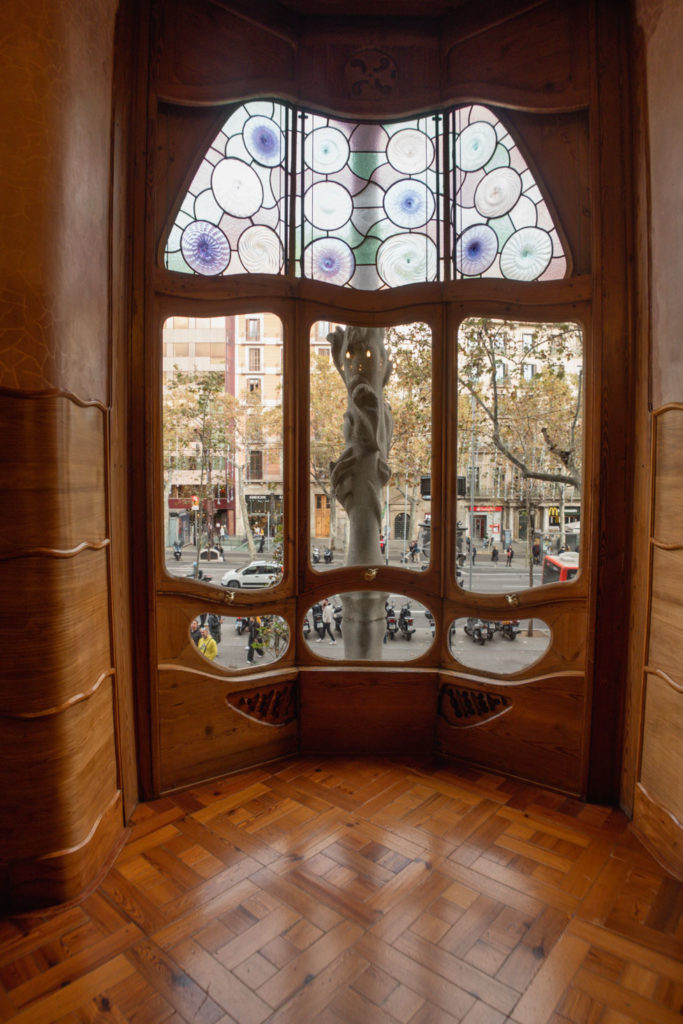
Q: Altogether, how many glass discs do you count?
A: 14